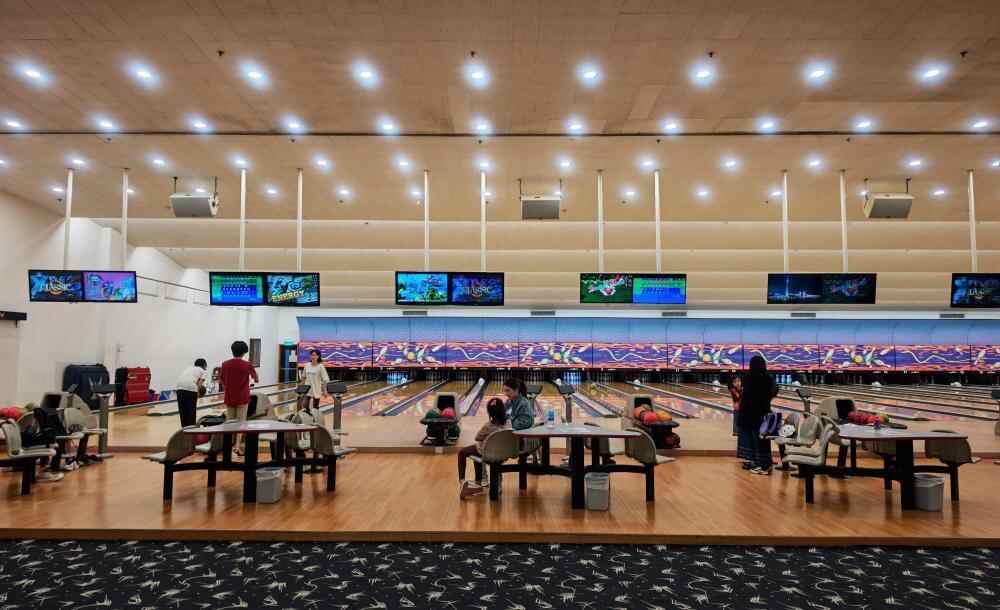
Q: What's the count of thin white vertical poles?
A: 11